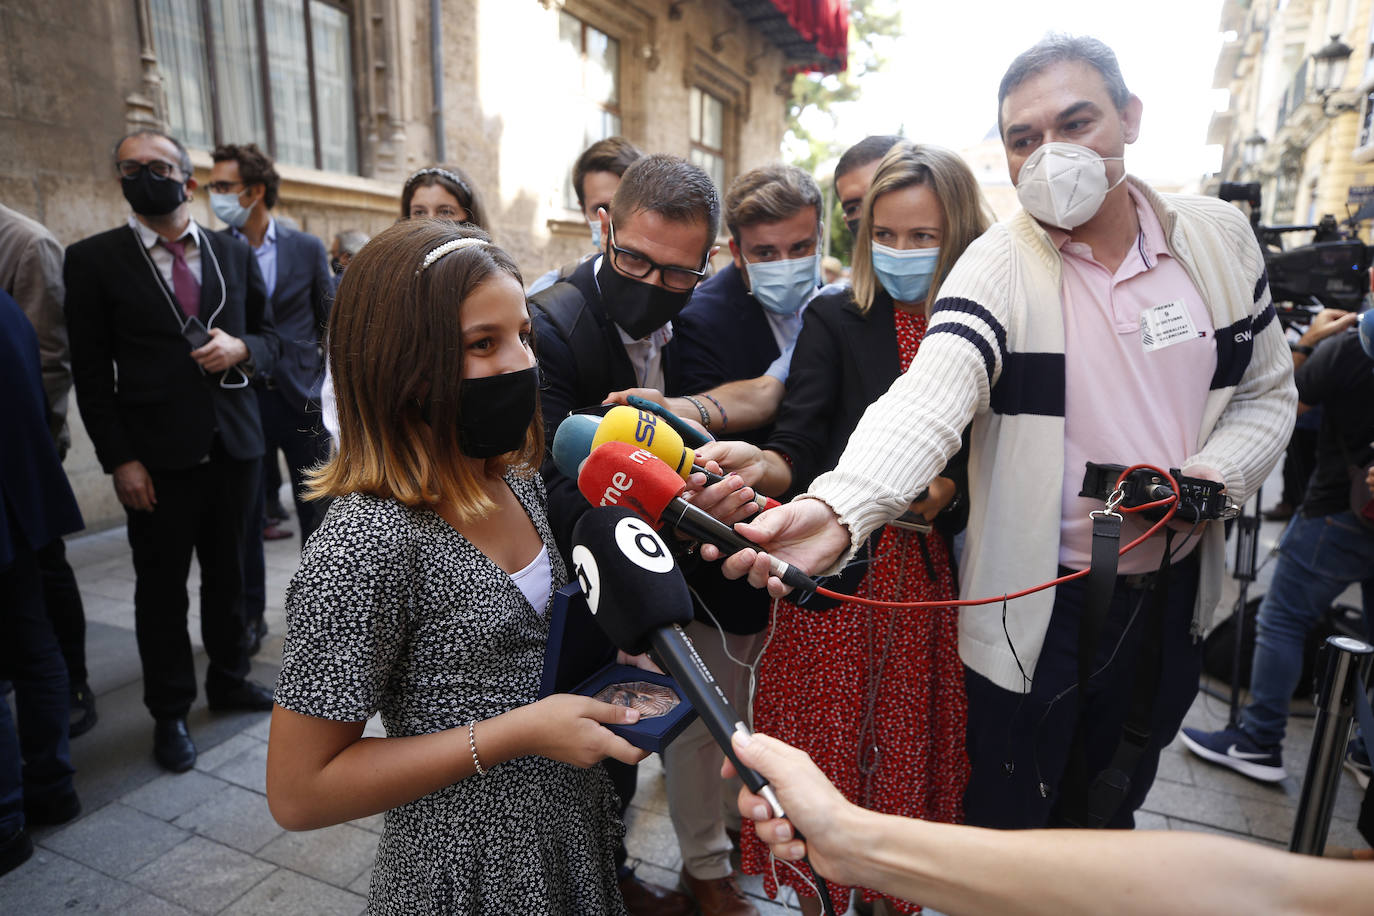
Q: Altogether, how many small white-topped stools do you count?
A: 0